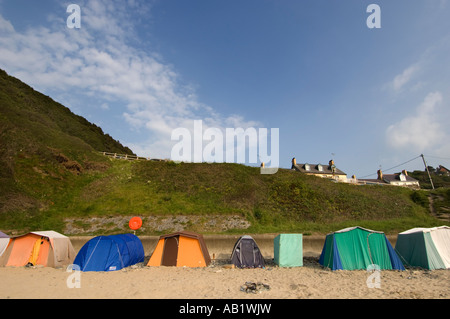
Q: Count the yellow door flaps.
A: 1